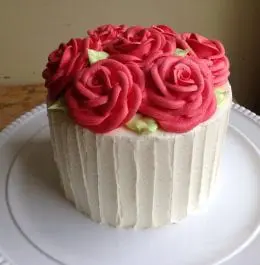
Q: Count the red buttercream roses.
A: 7